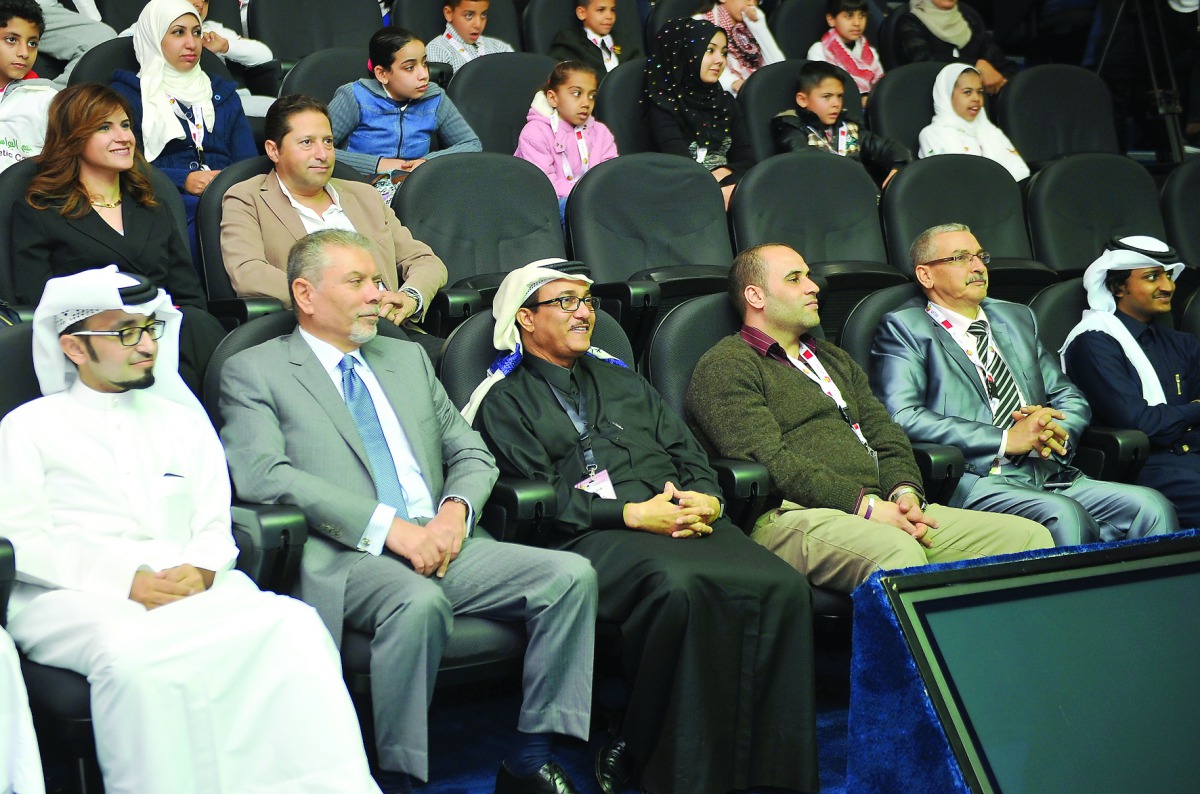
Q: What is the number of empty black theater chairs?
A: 8